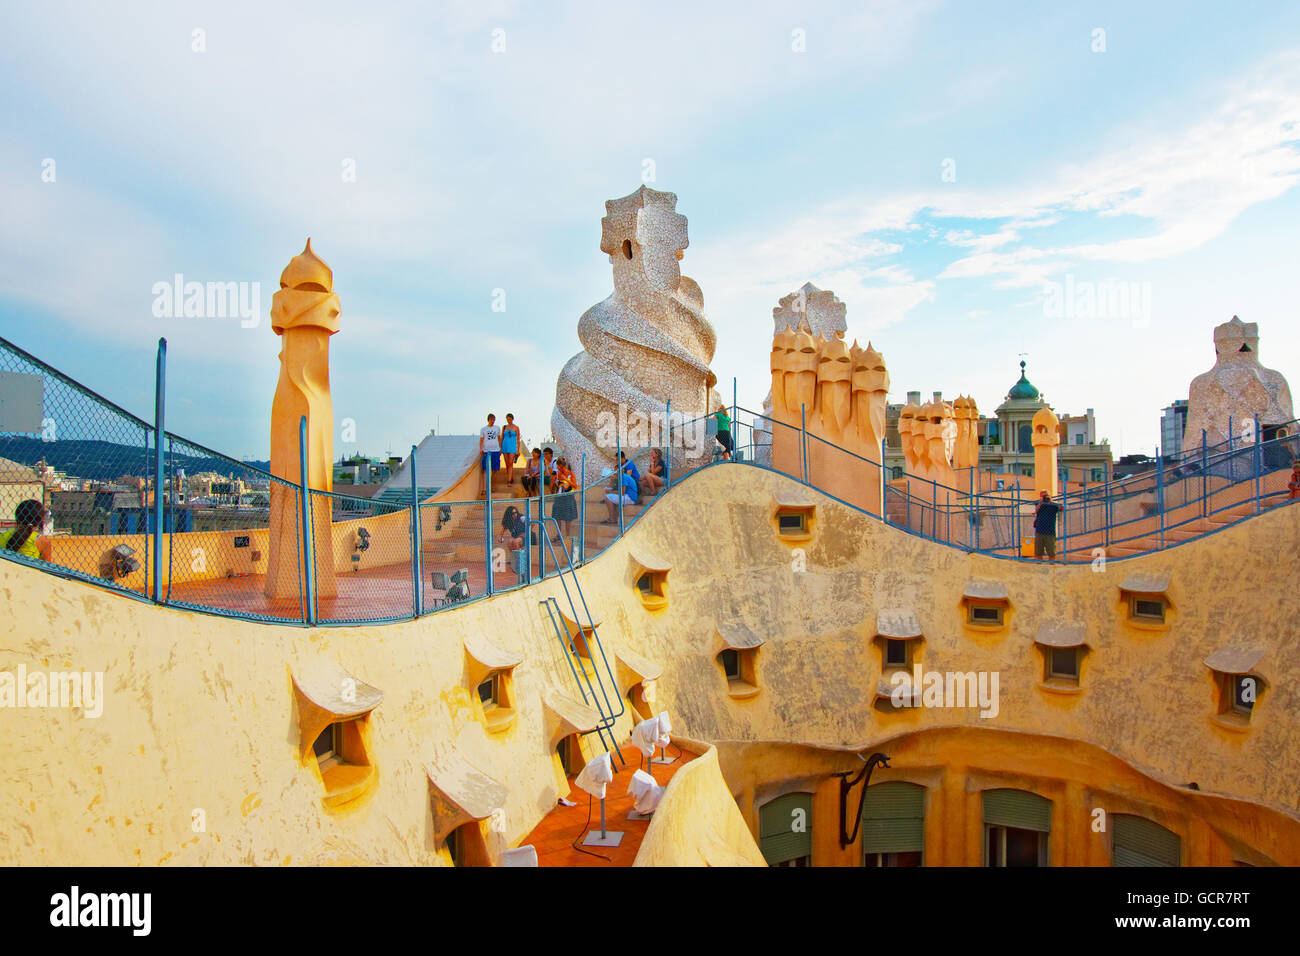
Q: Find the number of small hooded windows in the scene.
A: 14